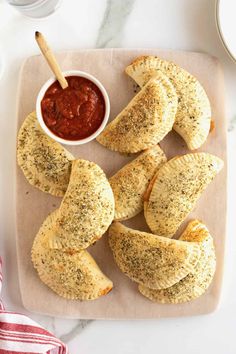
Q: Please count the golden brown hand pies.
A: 9